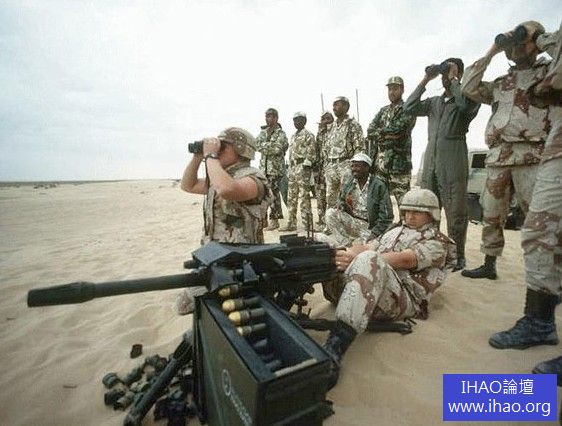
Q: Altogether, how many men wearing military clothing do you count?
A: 11